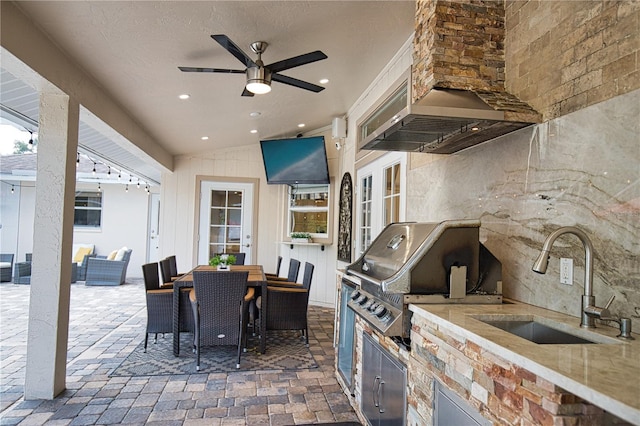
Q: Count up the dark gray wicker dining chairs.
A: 8